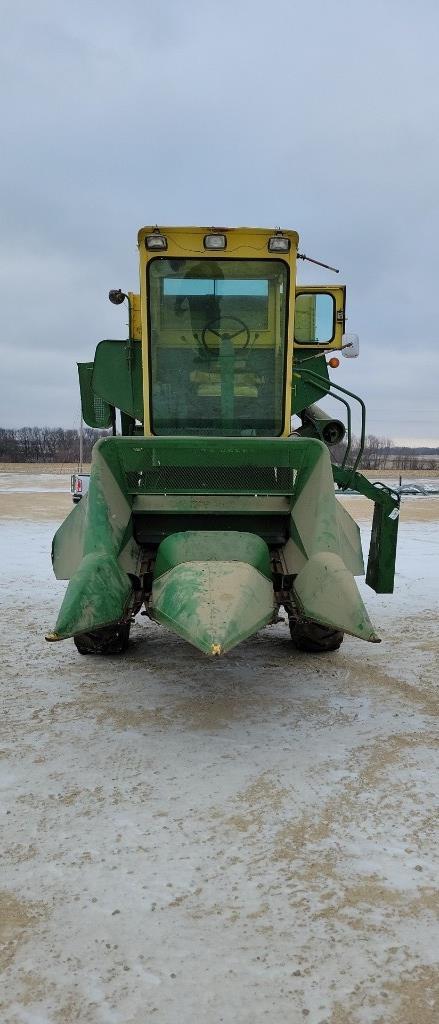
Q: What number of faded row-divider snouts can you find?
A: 3